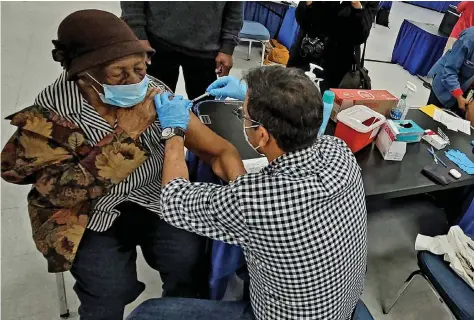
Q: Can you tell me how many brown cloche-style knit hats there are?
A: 1